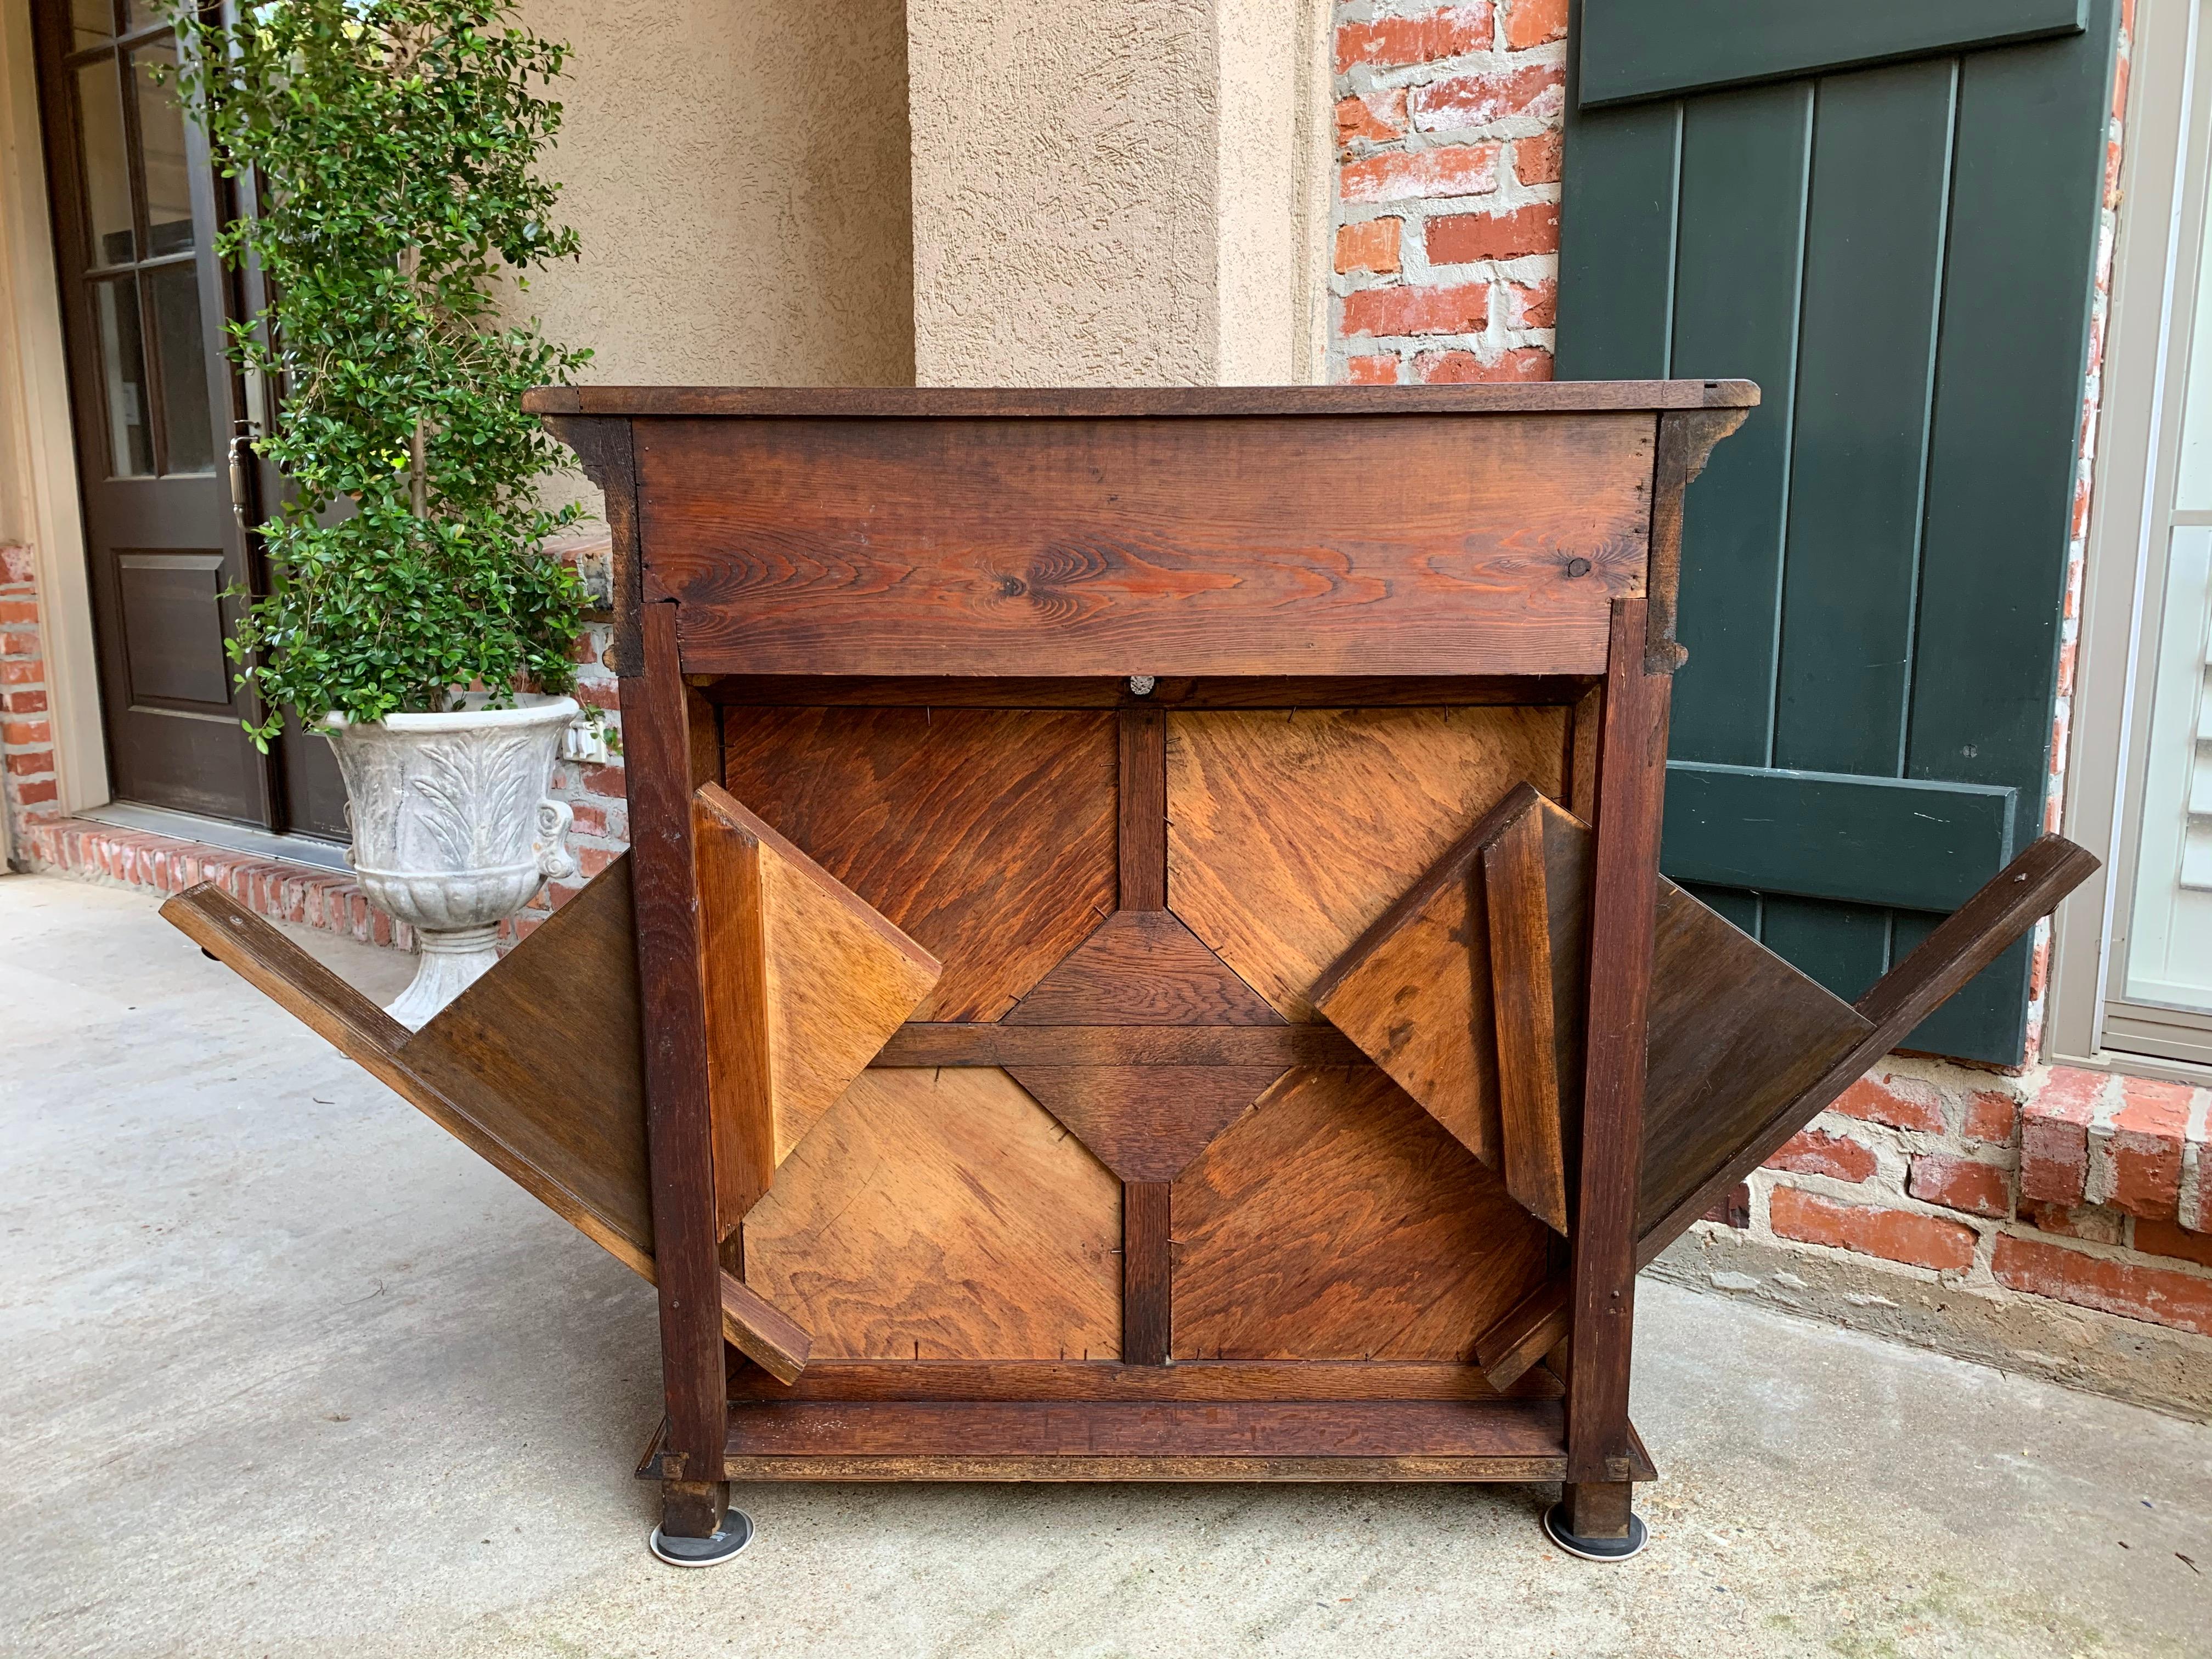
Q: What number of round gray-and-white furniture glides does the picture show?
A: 2